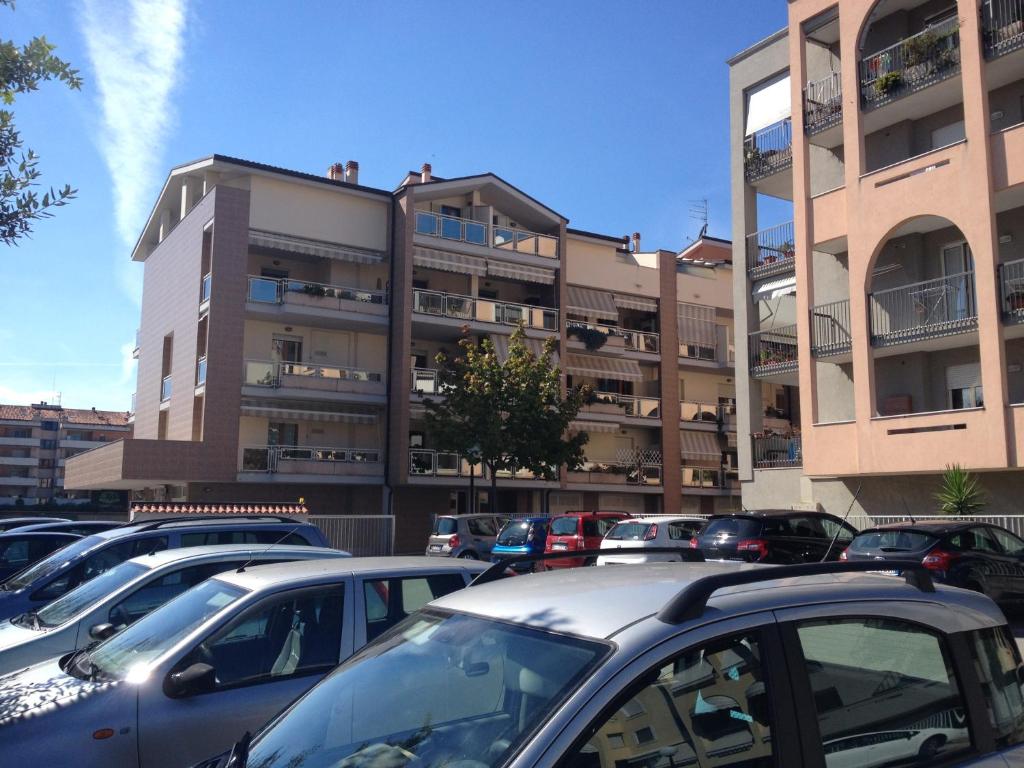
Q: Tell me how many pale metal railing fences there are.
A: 2